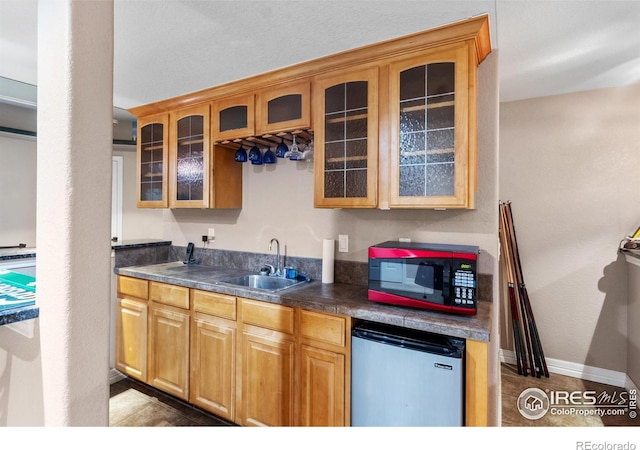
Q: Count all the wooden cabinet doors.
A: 11